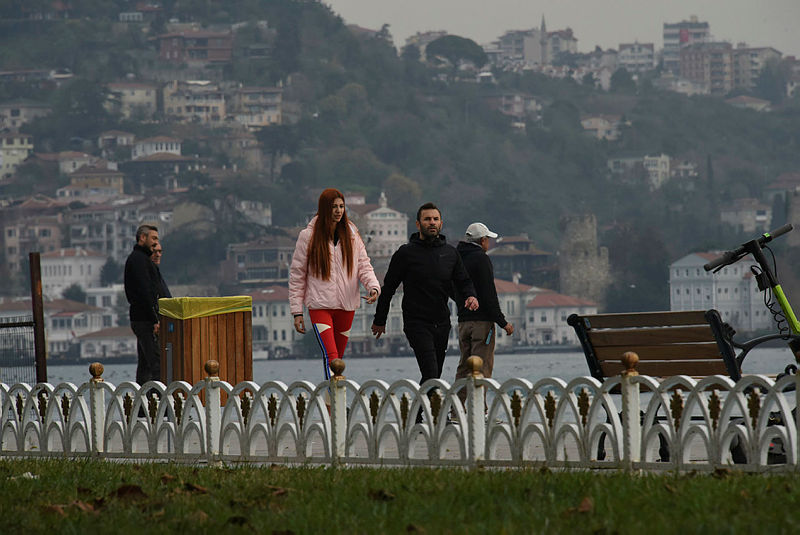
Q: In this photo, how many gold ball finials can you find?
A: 5